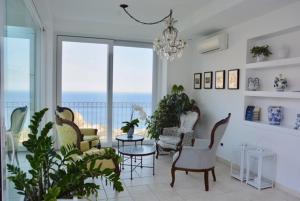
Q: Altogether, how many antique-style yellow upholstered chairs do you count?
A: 2